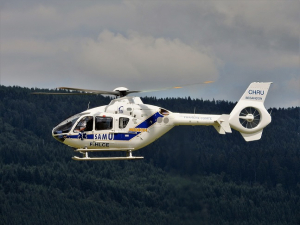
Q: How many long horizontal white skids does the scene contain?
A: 2